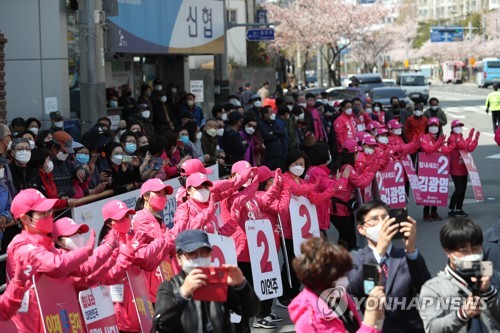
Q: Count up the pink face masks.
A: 3